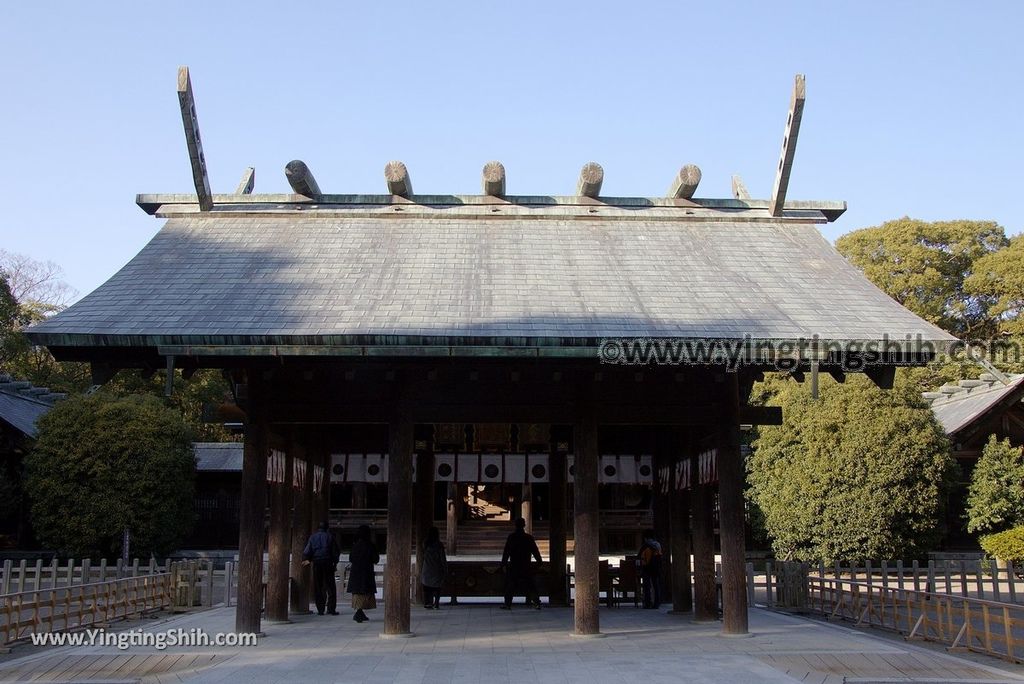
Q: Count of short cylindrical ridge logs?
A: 5